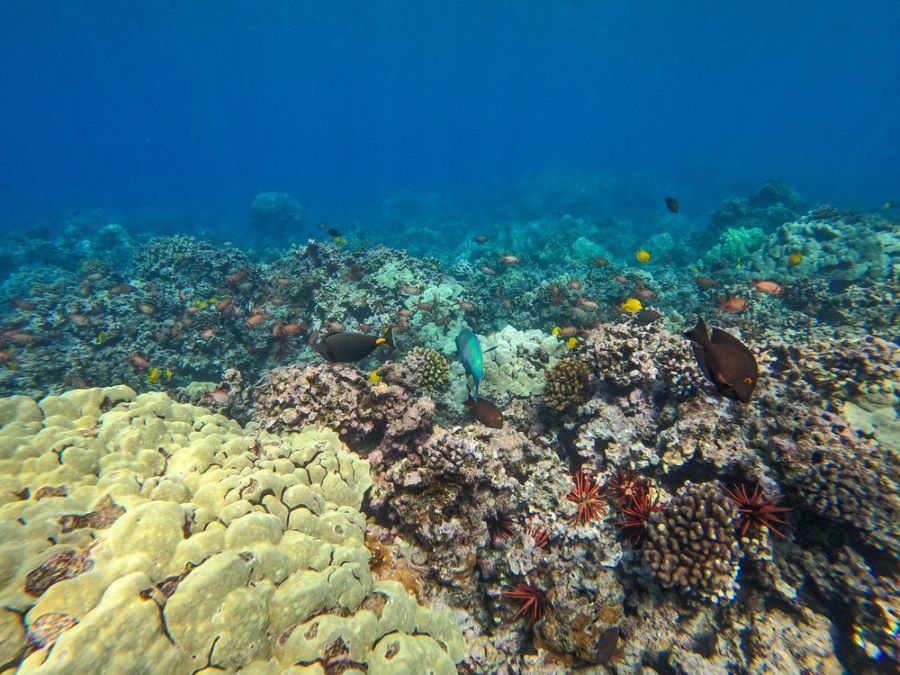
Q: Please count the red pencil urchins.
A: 7